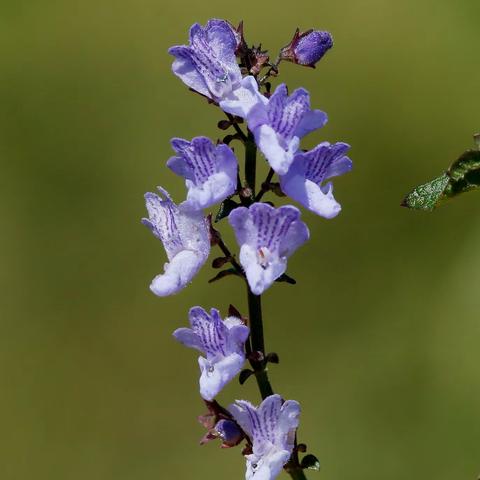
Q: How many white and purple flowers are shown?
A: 8